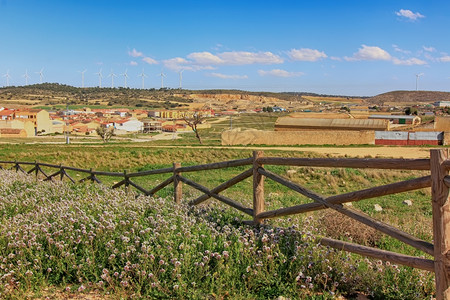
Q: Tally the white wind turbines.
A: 11